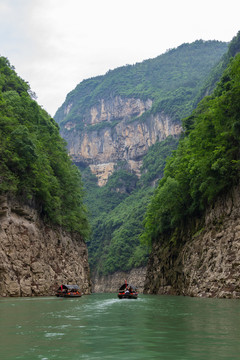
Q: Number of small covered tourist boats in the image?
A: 2